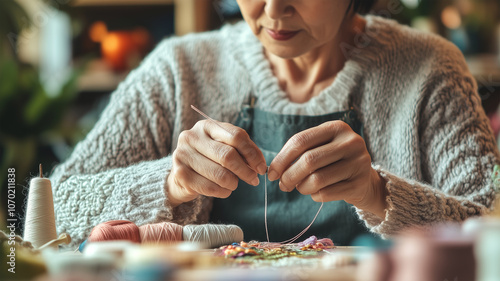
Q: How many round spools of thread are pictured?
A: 3